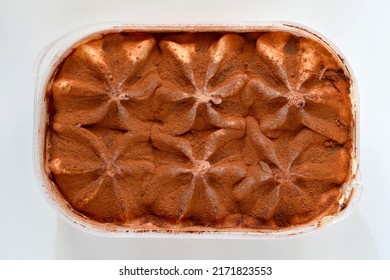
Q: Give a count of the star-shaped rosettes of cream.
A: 6